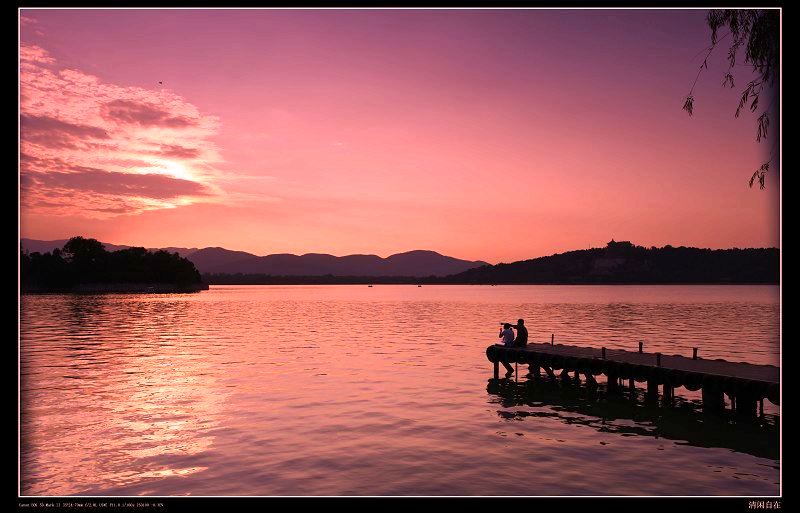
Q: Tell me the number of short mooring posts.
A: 5